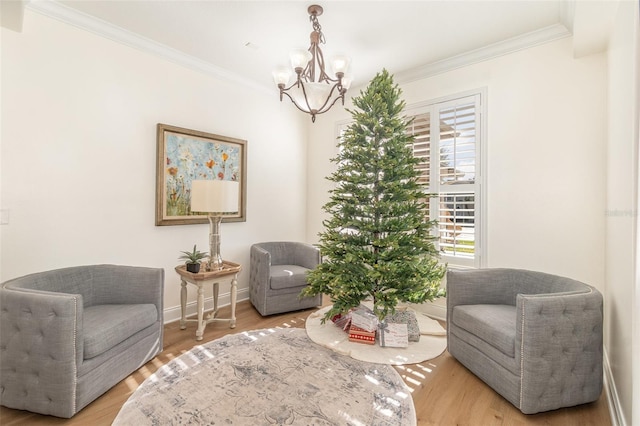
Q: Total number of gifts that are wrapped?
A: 5